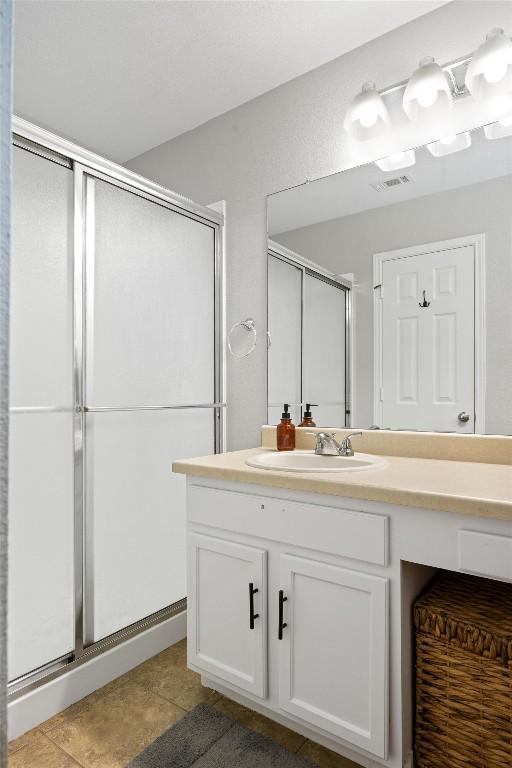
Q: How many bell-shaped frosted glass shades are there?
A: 3